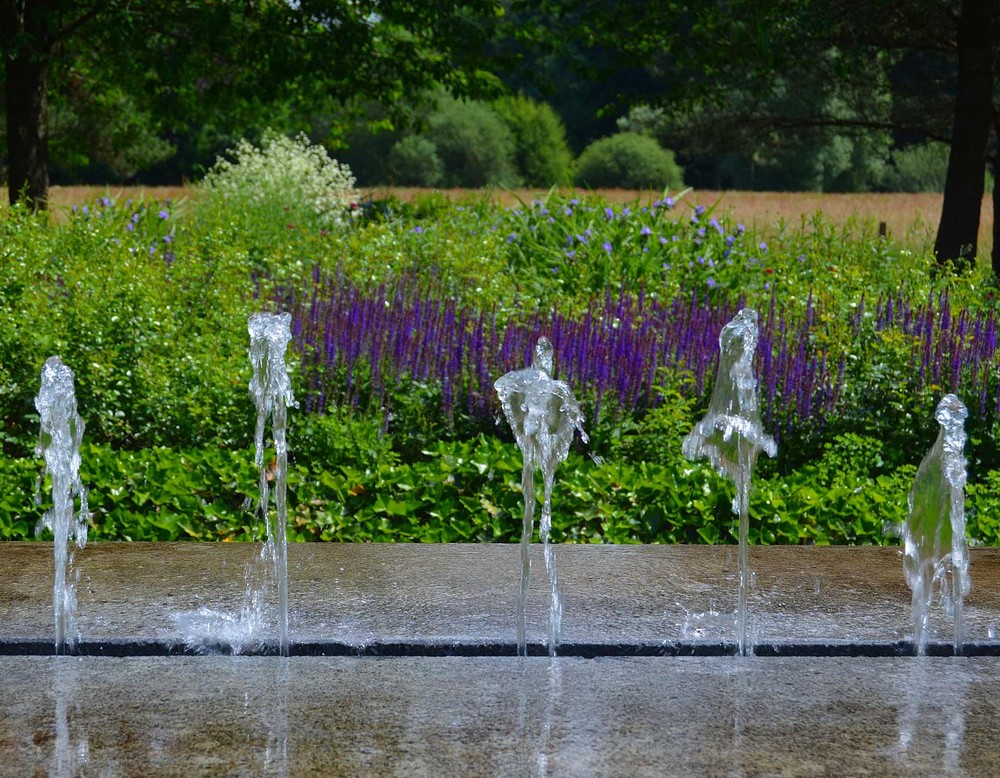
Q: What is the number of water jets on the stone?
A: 5